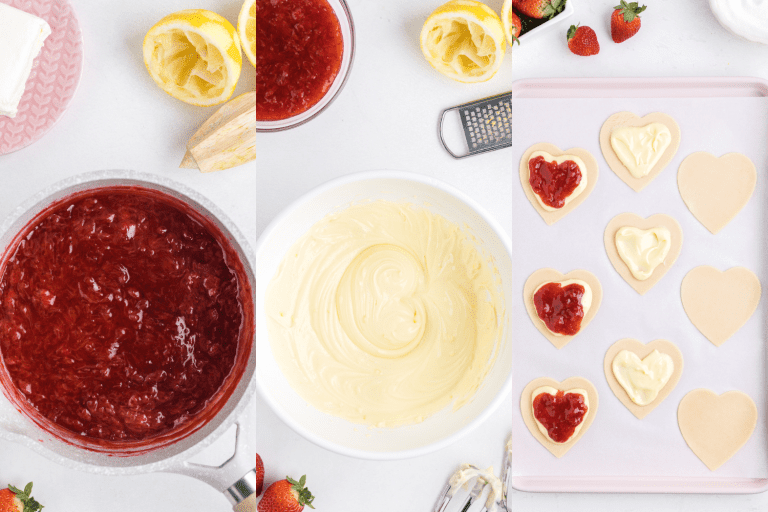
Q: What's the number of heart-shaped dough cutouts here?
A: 9